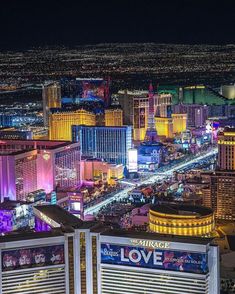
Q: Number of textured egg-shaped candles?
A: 0